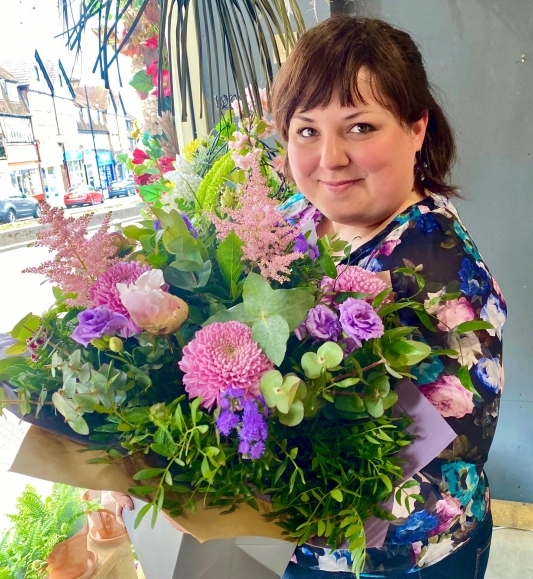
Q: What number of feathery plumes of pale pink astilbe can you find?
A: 2